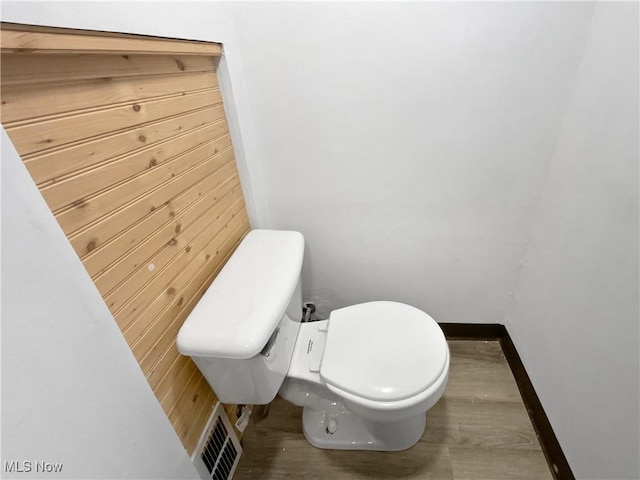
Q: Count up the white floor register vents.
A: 1